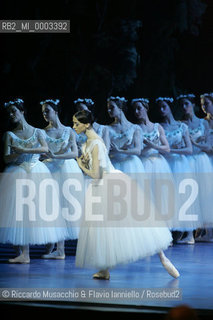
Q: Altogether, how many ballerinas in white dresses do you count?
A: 9